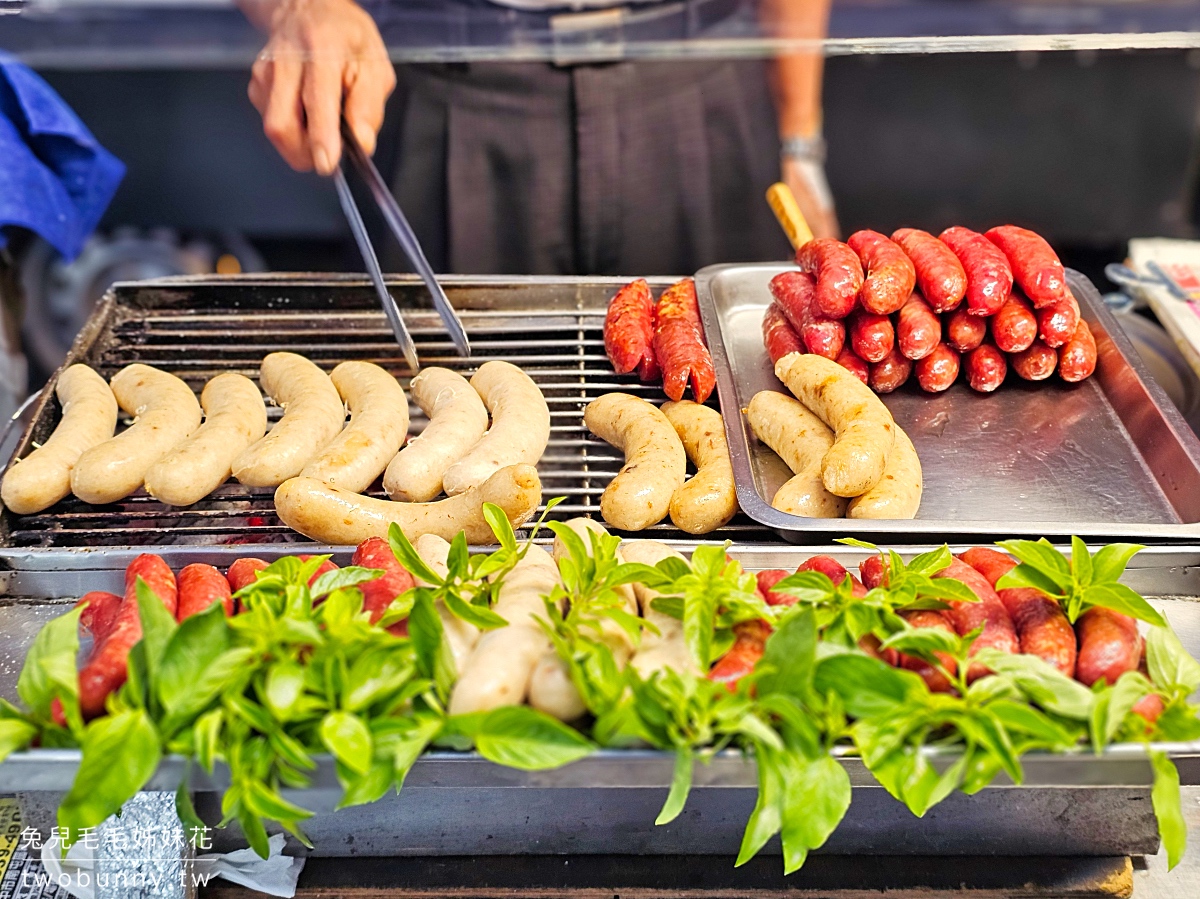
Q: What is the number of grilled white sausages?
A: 13